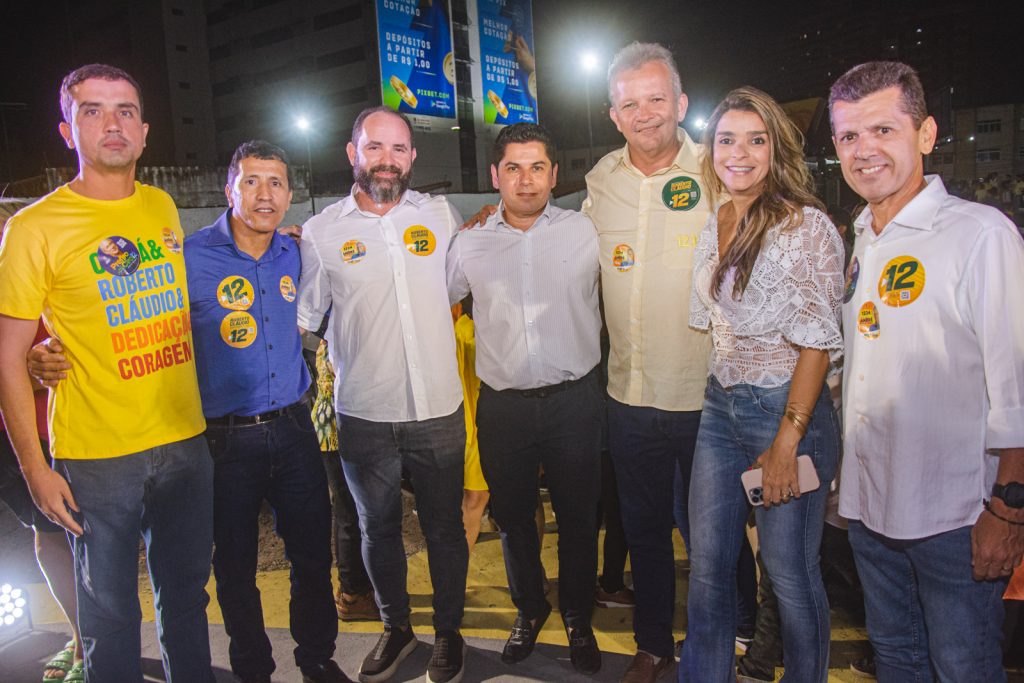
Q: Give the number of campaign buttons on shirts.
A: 12